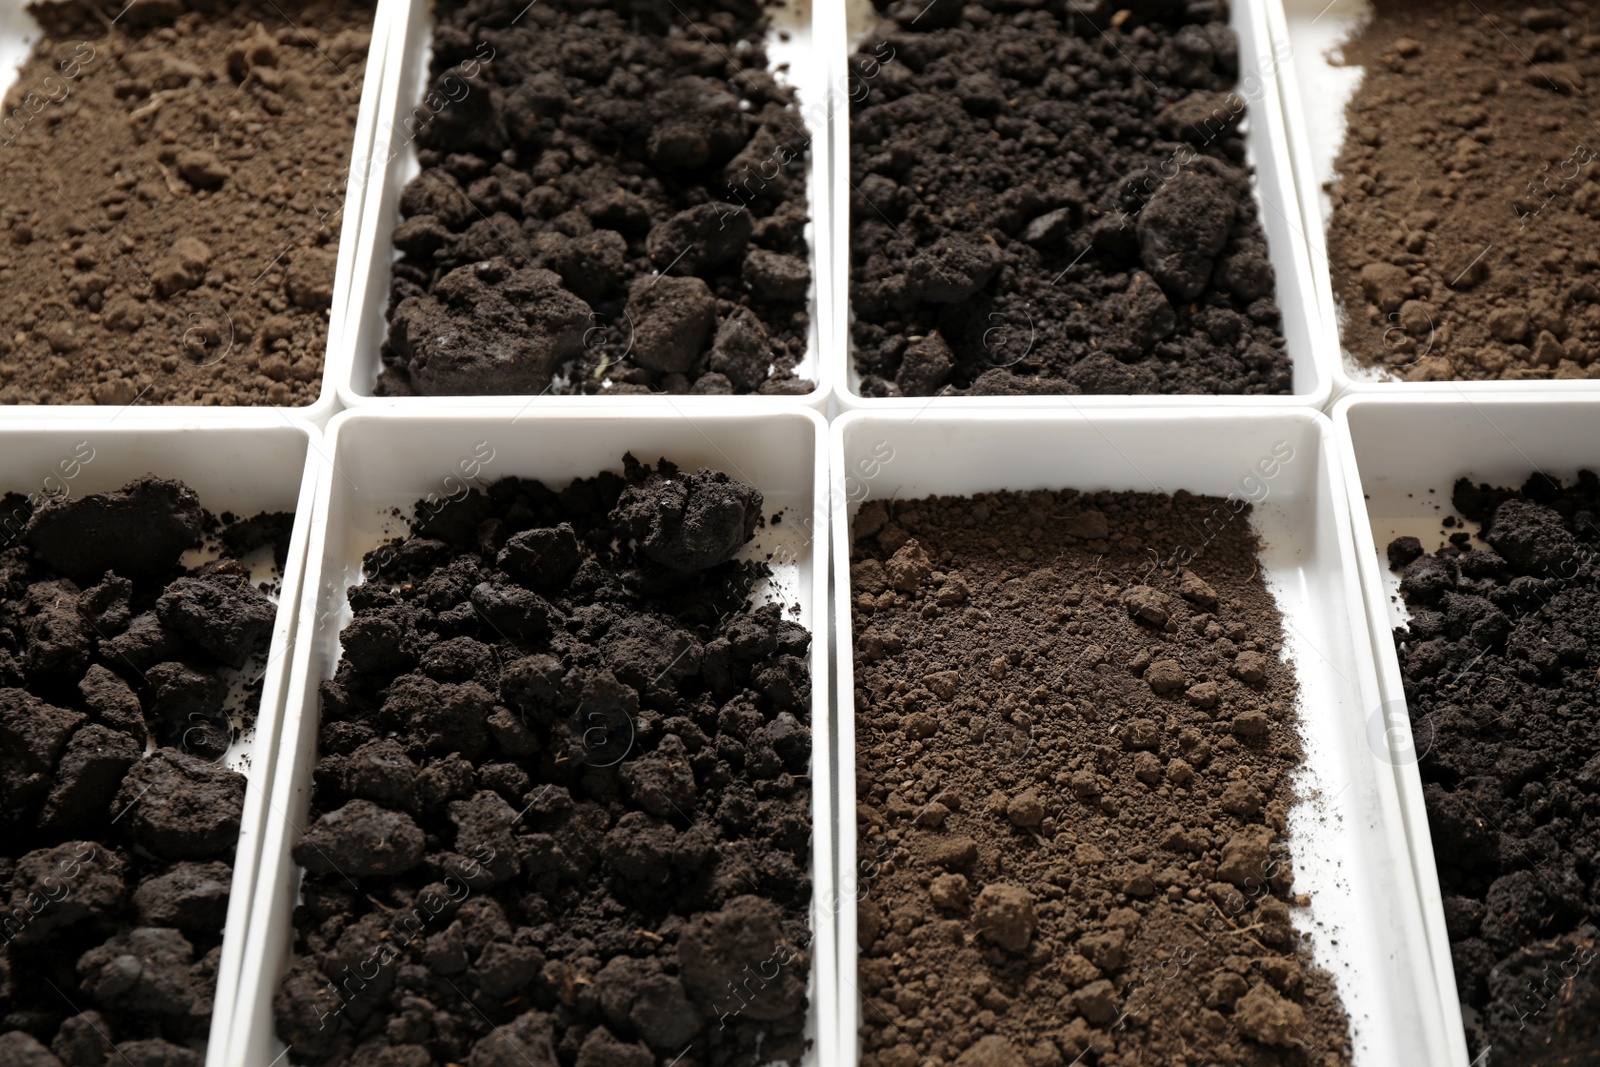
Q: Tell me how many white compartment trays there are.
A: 8